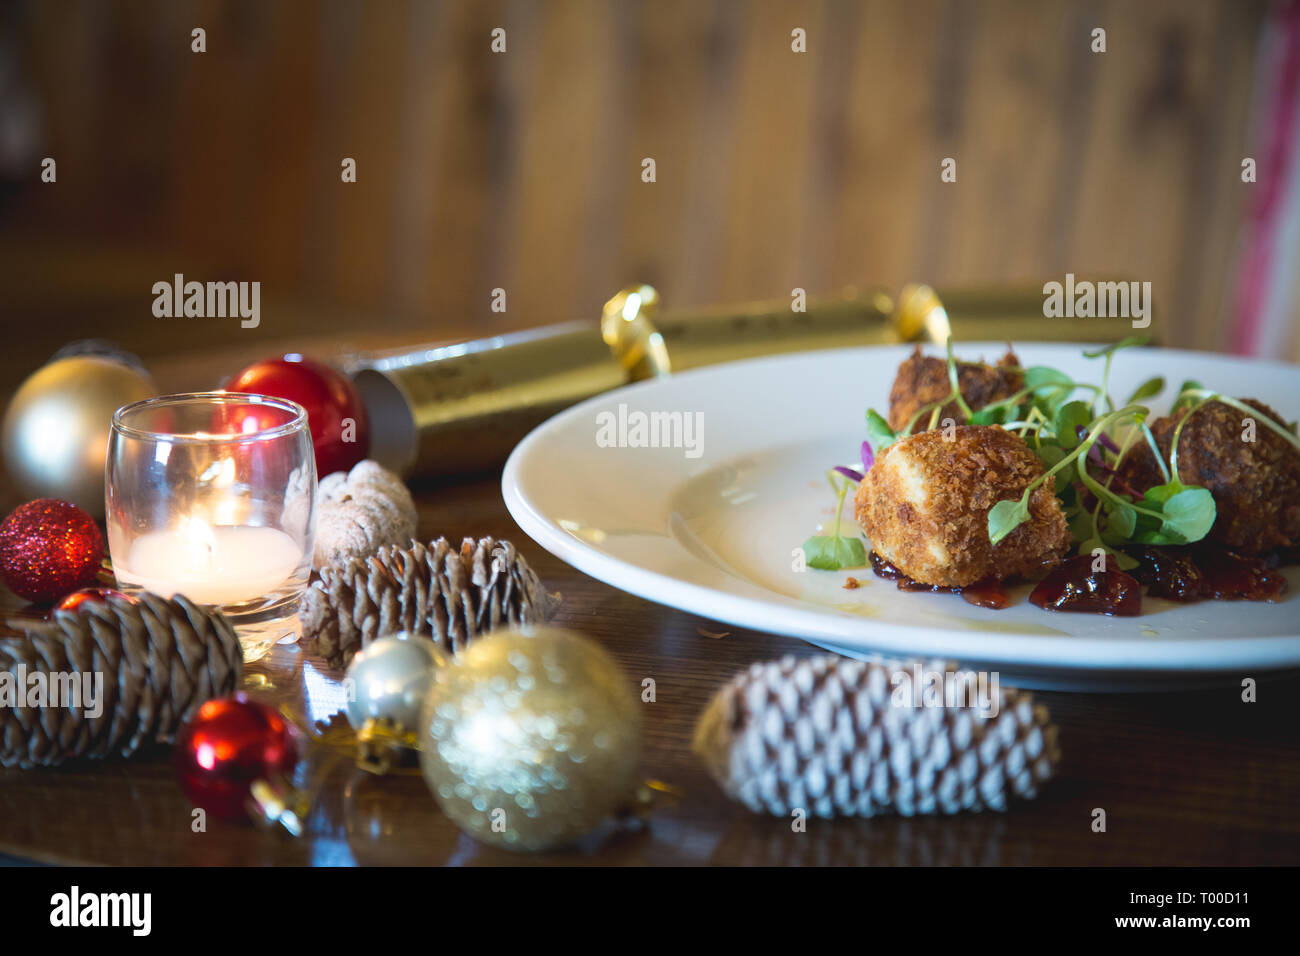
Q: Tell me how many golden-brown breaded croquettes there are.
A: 3